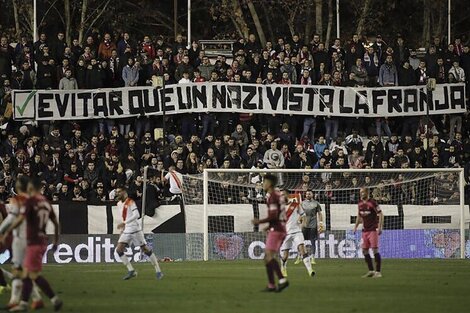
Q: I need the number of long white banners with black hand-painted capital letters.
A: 1